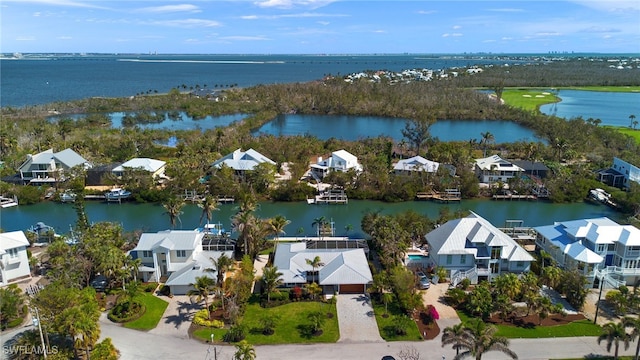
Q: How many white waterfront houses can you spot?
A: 12